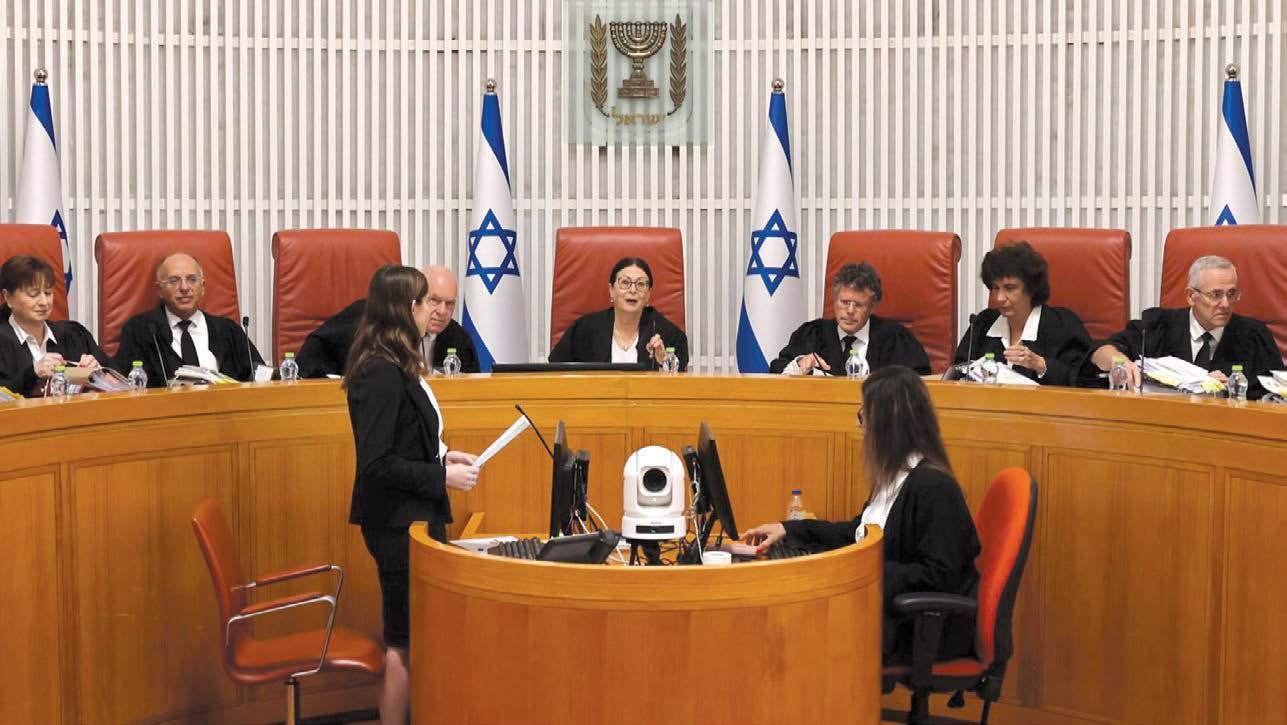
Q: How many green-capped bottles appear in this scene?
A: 9